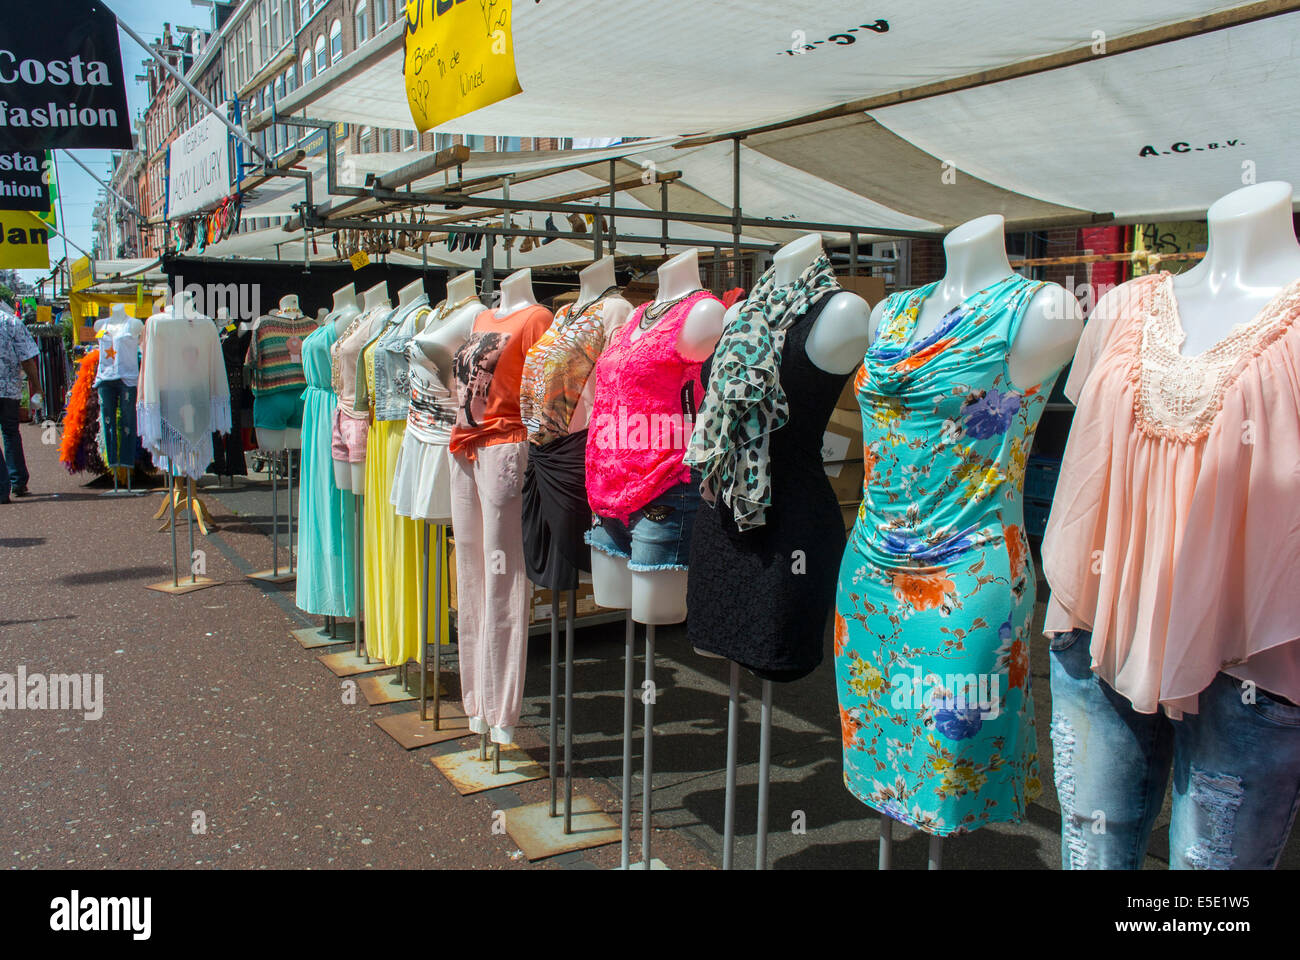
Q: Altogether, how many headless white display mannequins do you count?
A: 14